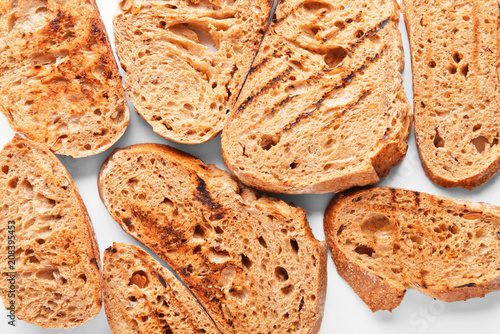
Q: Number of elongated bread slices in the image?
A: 8